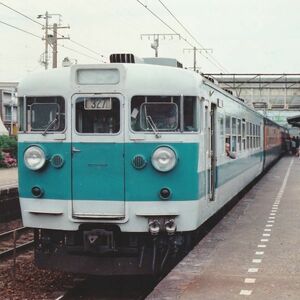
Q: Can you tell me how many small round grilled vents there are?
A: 2